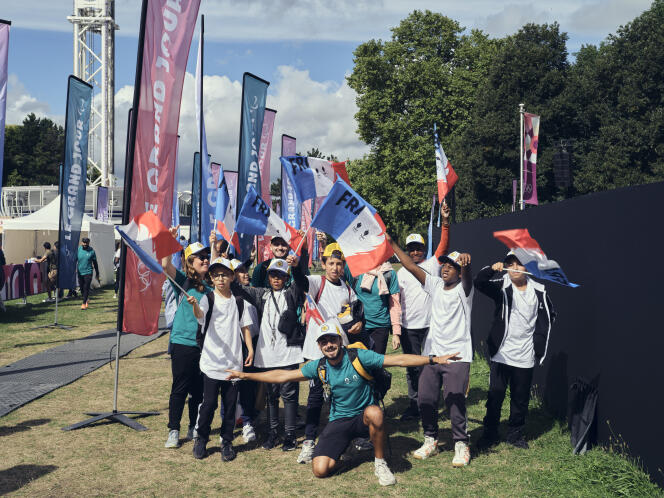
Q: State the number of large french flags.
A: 7